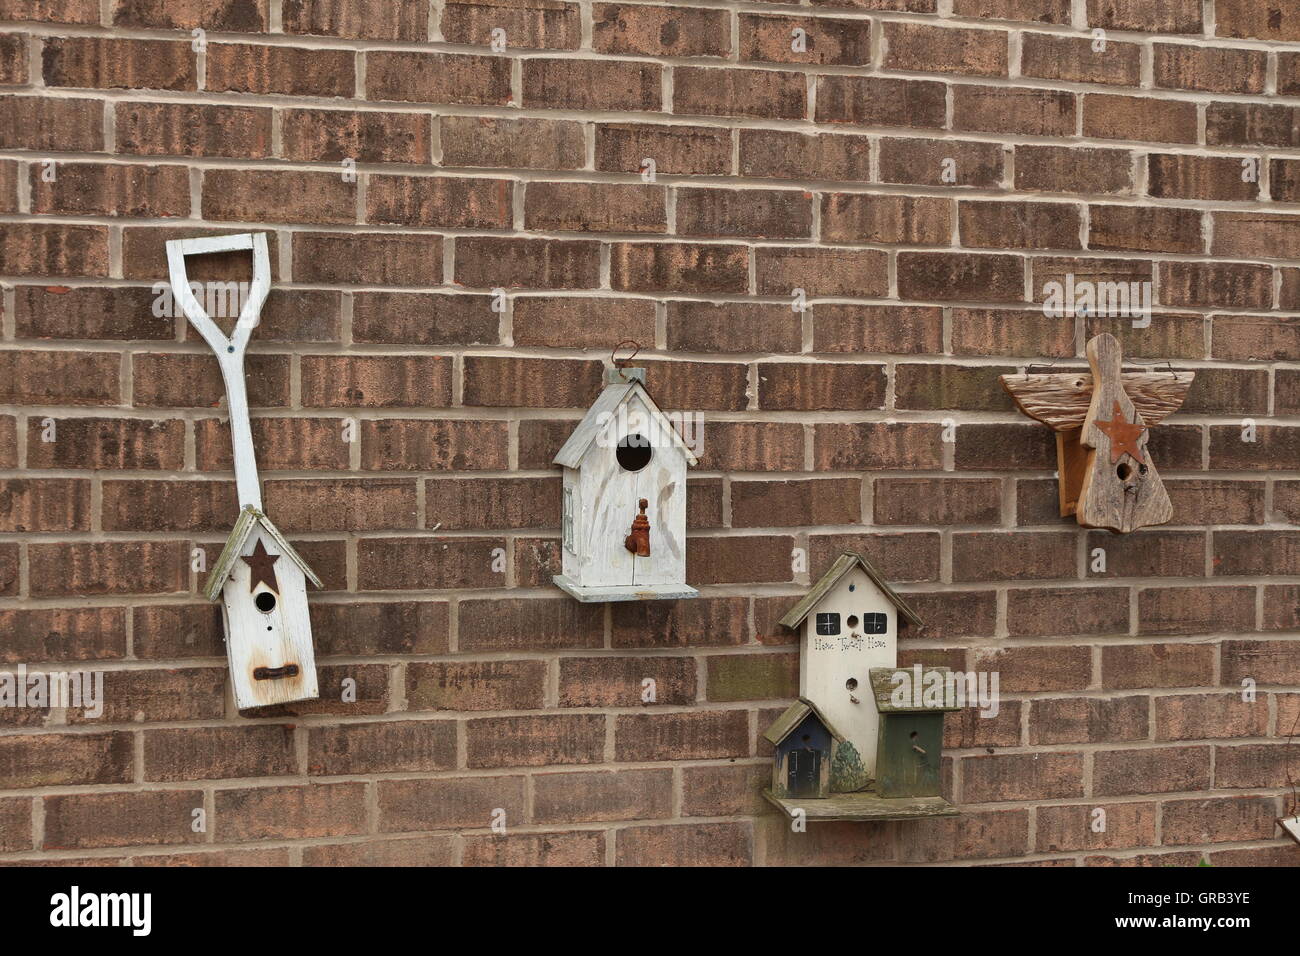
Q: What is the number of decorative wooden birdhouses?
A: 4